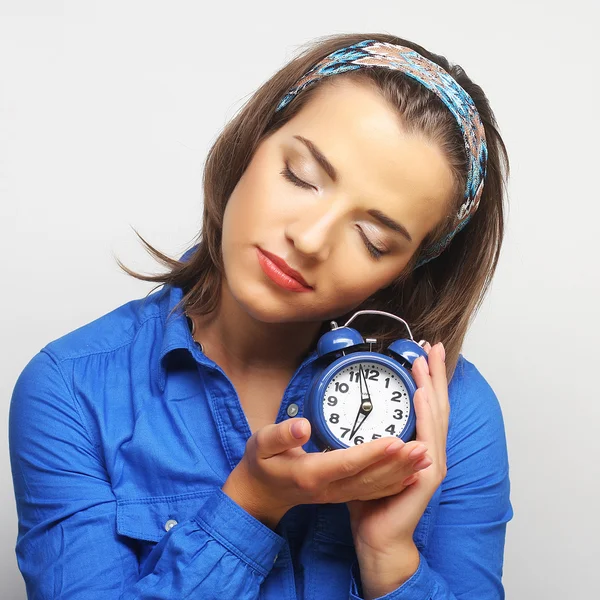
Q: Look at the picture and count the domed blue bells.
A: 2